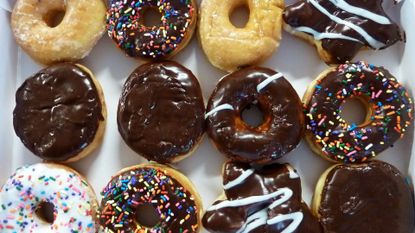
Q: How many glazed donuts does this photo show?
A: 2